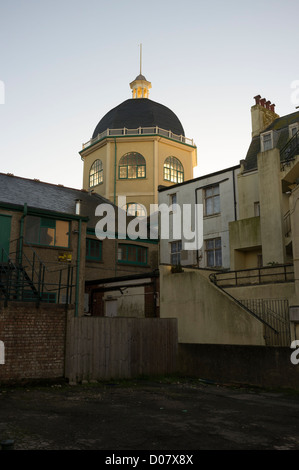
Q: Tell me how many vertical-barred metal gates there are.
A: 1